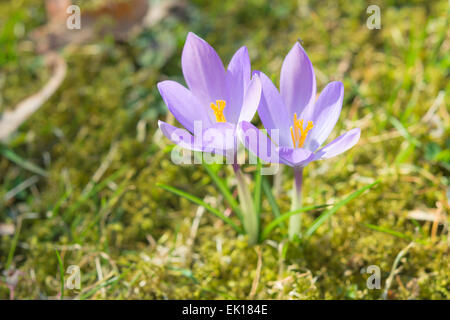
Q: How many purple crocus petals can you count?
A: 12